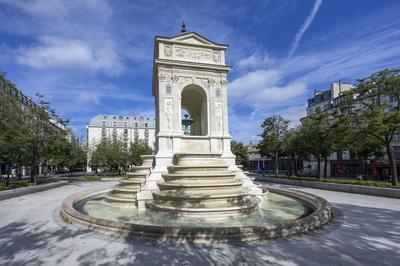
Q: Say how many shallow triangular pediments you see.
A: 1